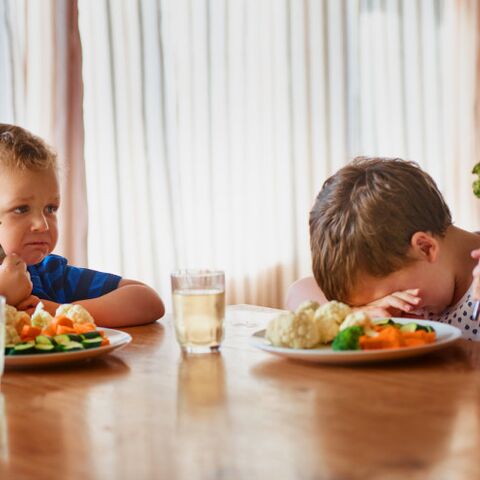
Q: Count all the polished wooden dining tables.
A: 1